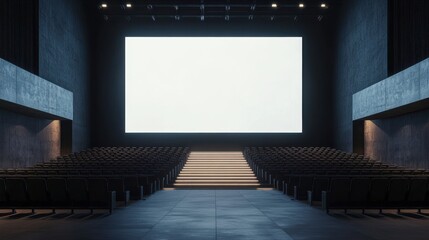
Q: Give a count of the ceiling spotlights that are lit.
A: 5